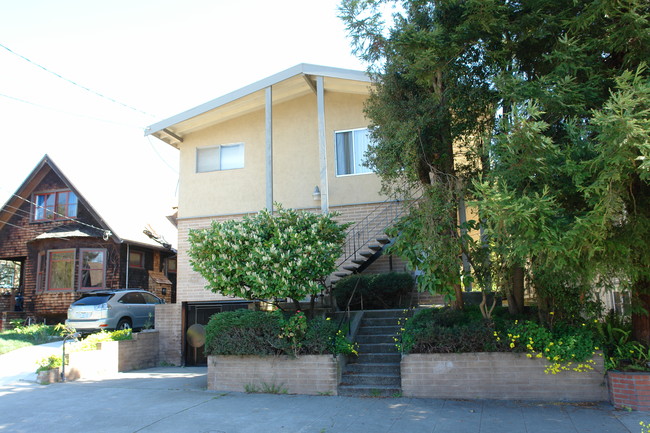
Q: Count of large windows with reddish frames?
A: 3